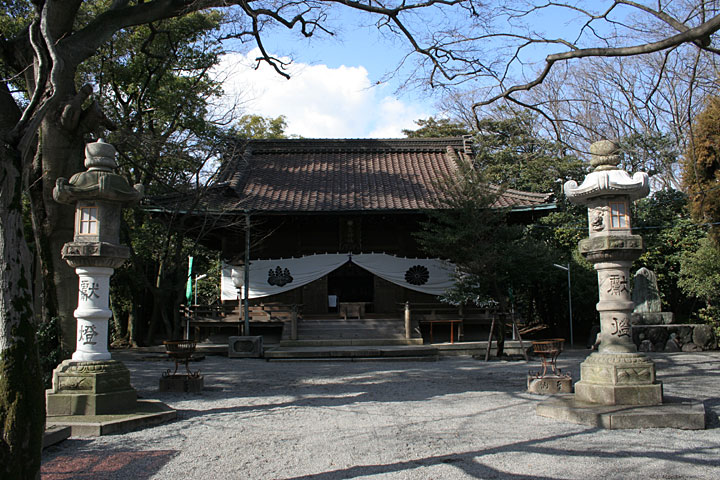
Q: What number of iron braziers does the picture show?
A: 2